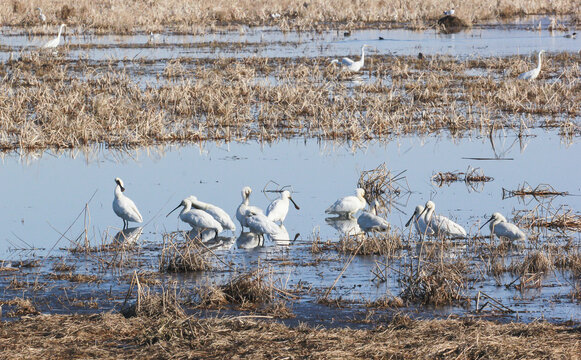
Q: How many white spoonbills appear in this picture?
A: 11